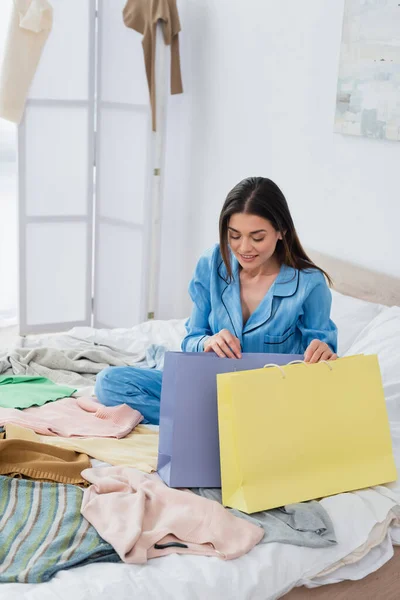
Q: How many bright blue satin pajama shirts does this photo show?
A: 1